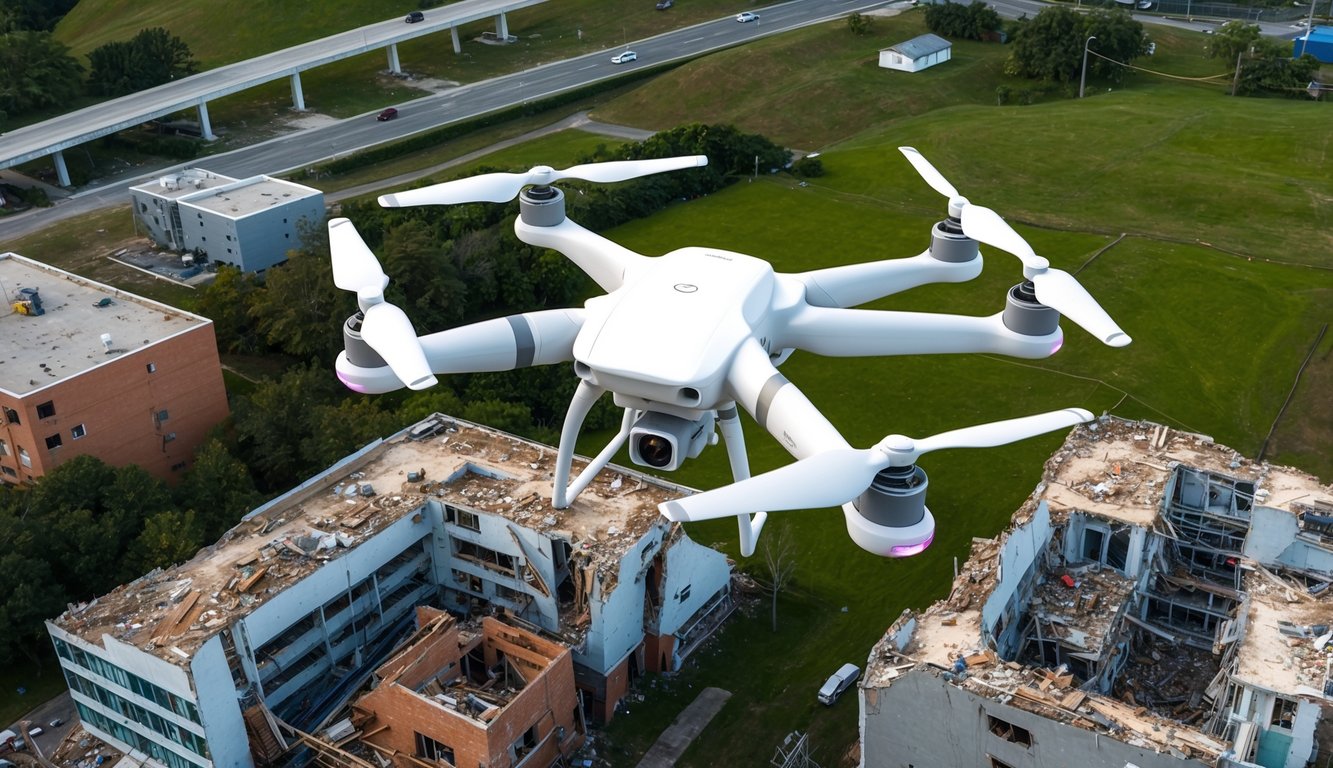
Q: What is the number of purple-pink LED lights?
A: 3